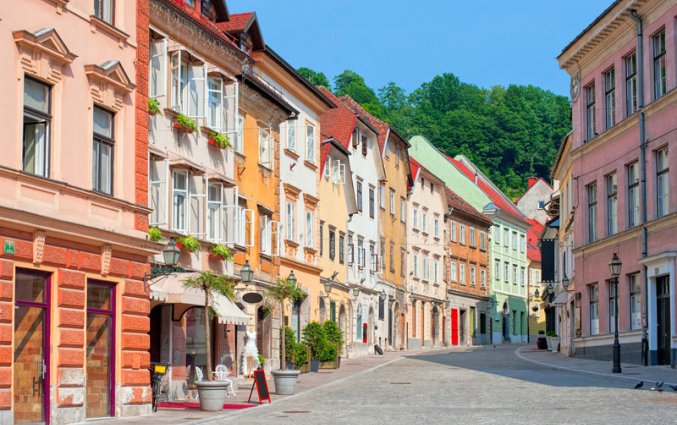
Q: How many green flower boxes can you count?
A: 6